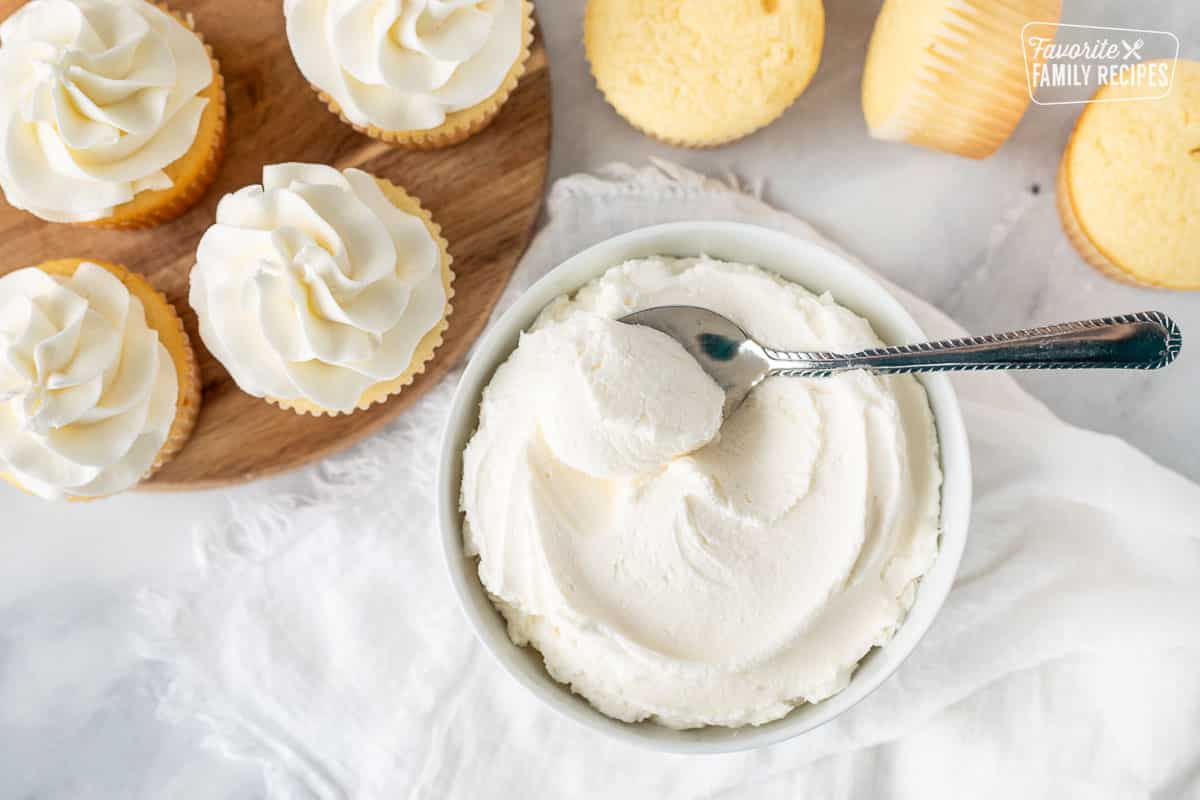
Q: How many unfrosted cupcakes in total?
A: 3